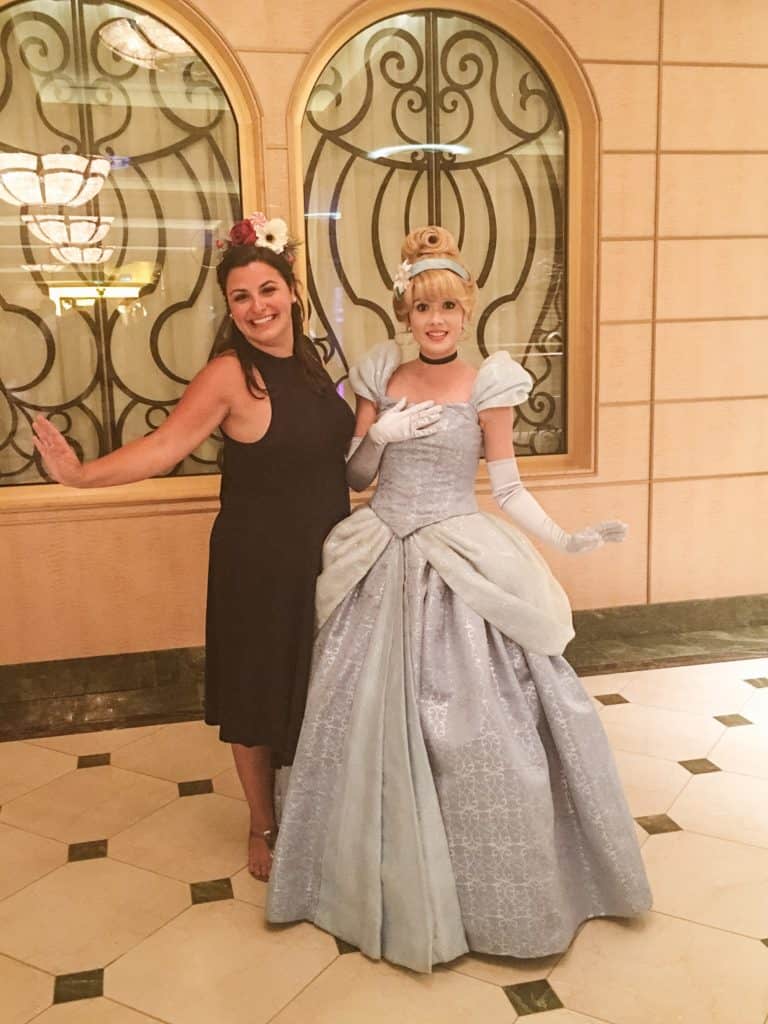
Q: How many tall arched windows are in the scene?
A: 2